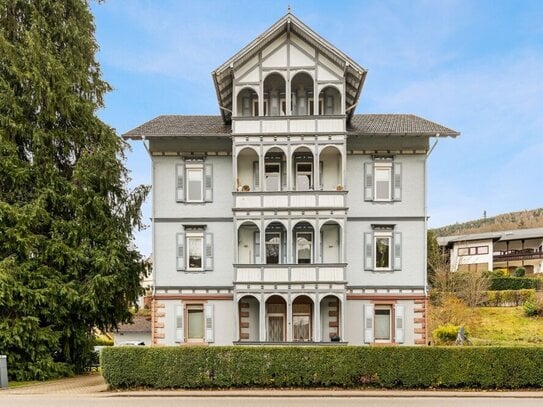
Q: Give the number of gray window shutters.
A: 12